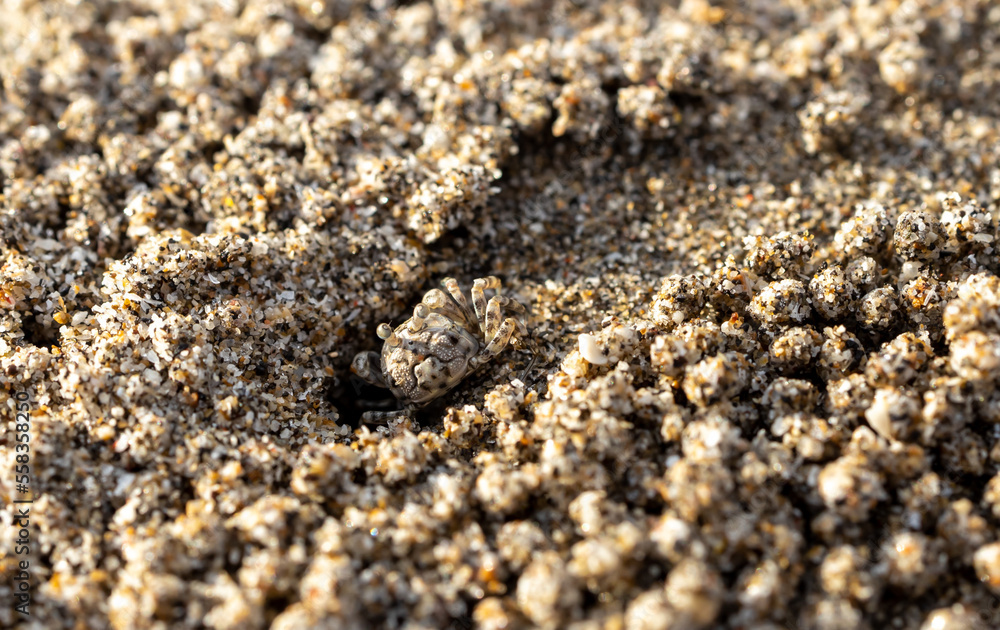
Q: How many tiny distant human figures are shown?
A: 0